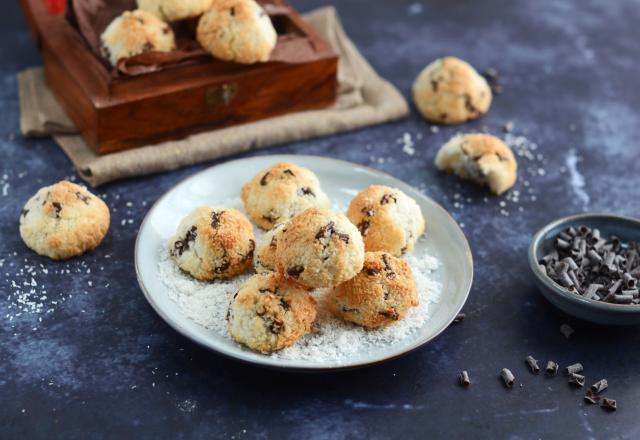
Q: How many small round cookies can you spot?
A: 13